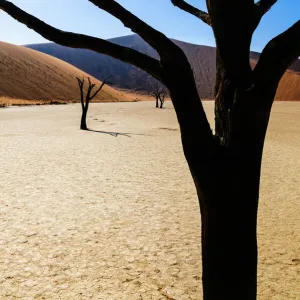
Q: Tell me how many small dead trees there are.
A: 3